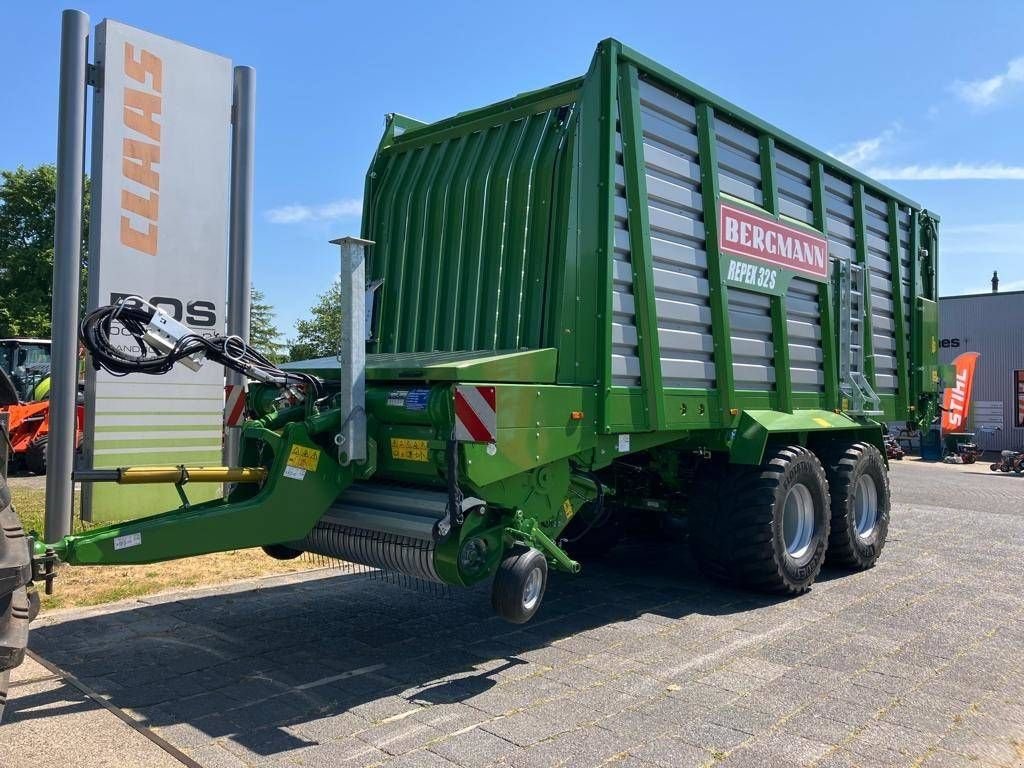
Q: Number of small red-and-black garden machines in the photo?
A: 3